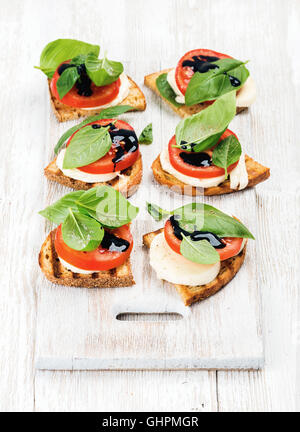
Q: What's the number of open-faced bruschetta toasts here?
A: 6